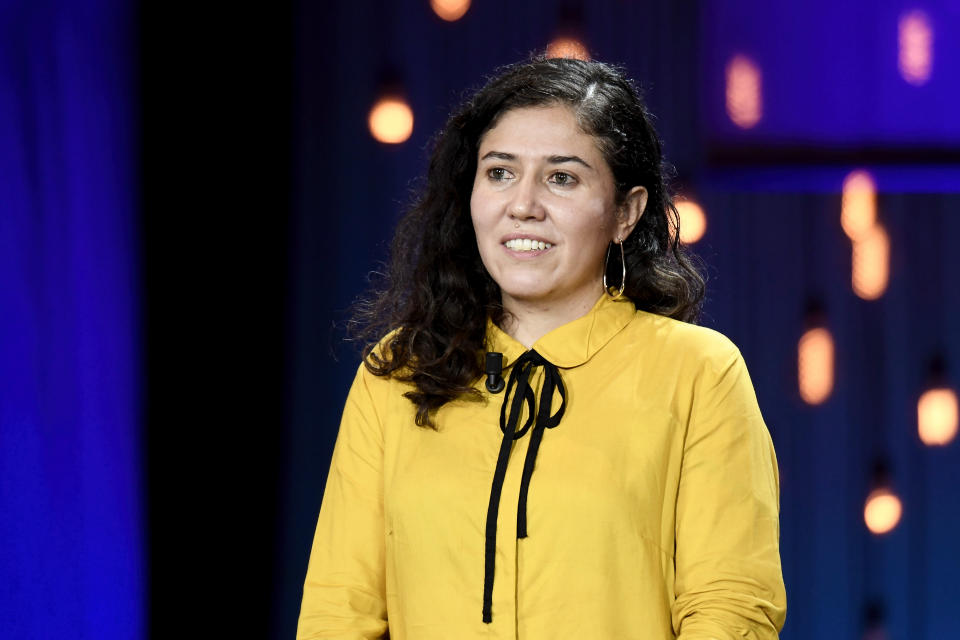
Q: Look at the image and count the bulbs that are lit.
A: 11